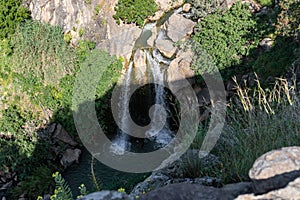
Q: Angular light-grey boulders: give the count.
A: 2